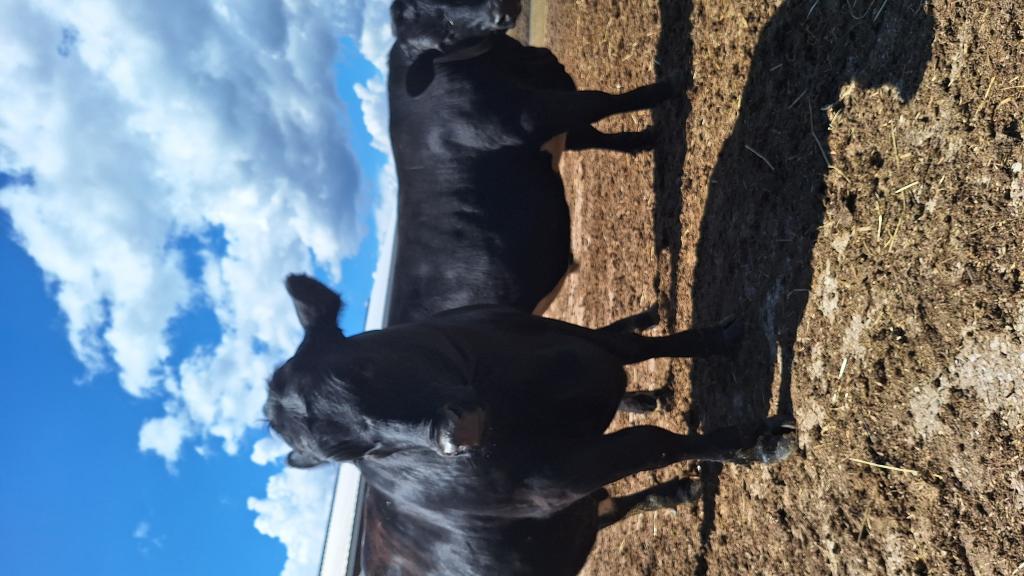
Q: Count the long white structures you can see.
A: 1